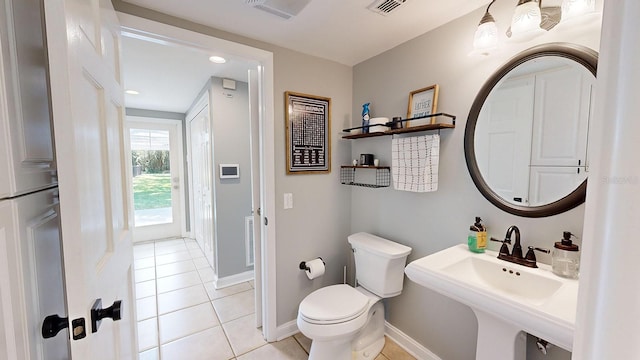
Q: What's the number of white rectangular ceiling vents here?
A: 2